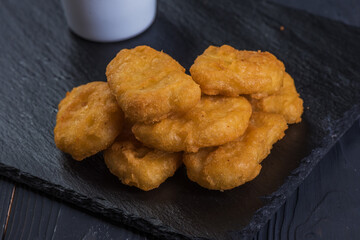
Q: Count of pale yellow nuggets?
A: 7